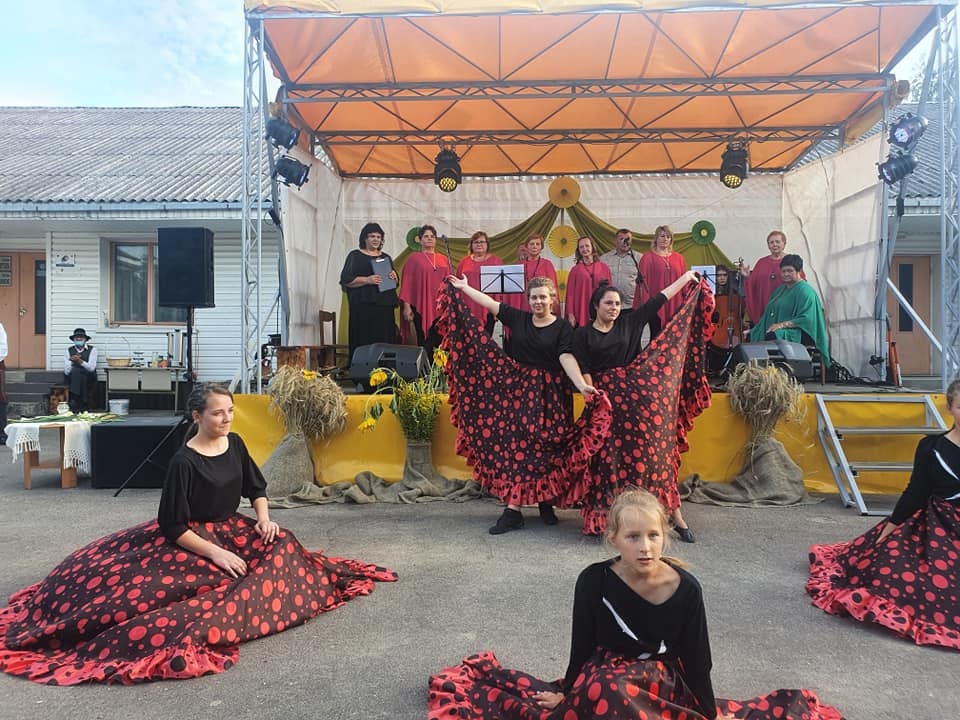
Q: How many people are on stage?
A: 10